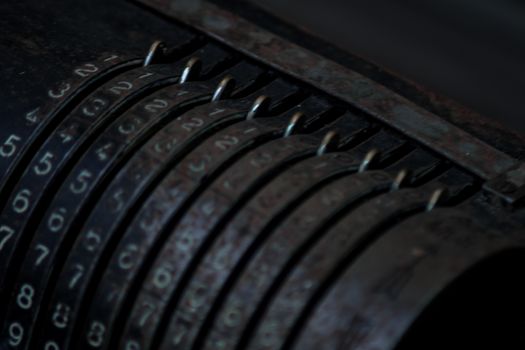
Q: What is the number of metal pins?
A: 9